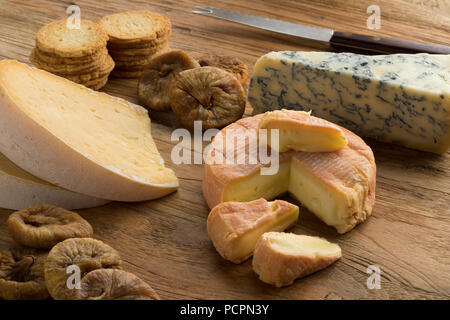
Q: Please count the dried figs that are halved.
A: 0